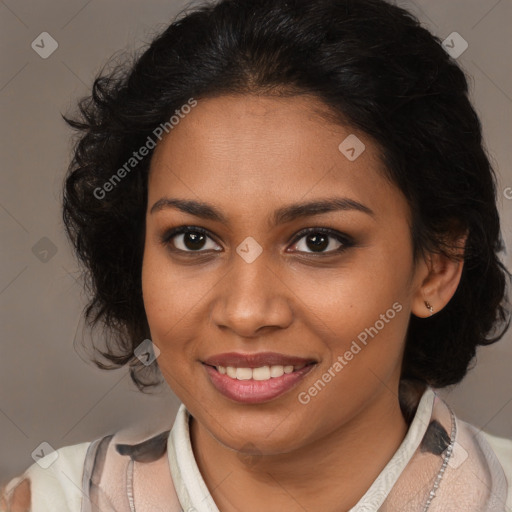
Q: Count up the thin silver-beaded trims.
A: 2